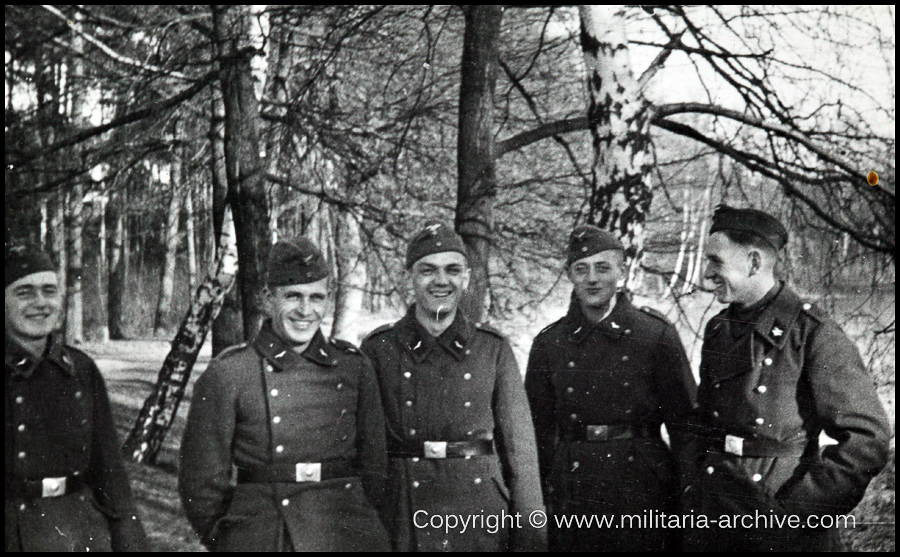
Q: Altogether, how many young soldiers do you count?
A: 5